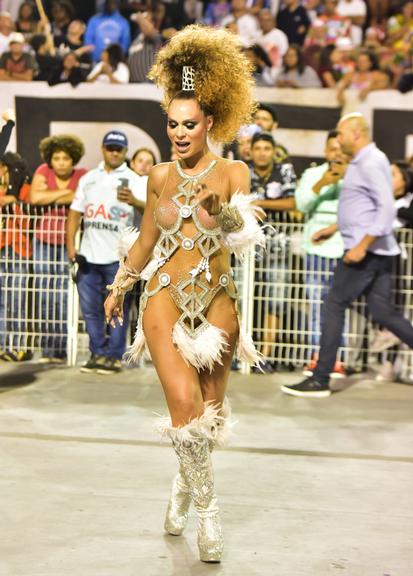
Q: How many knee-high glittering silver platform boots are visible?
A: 2